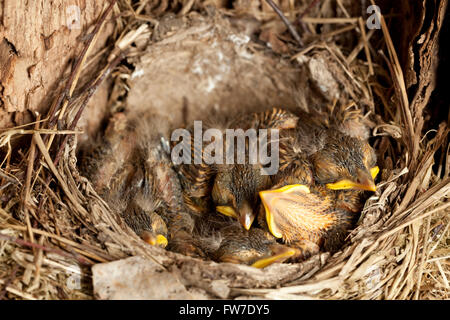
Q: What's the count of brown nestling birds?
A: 5